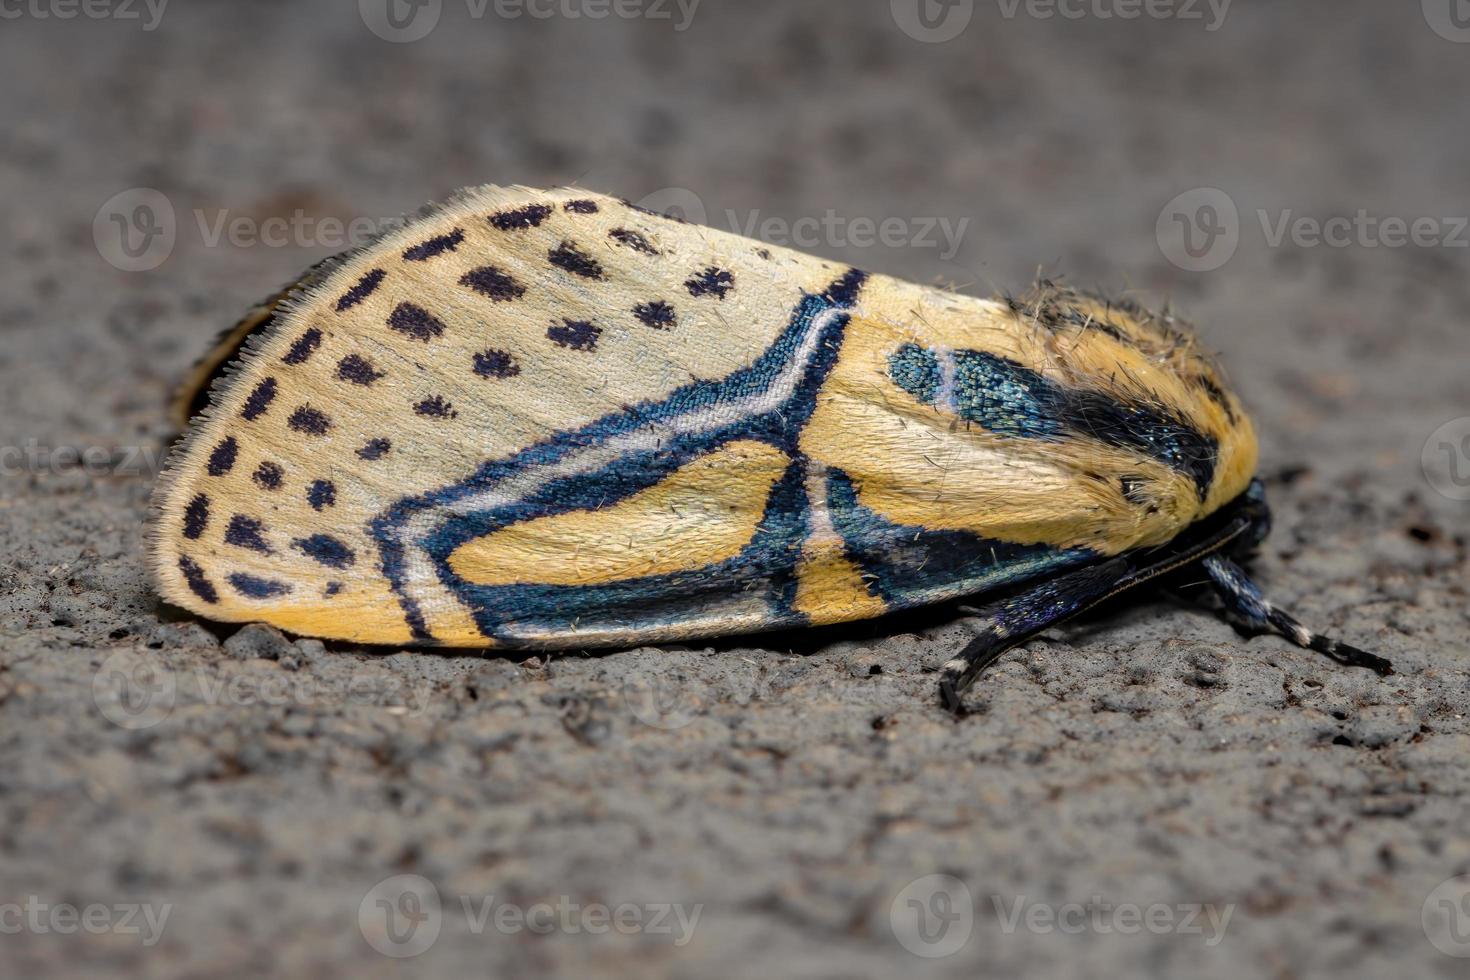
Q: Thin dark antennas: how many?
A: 1